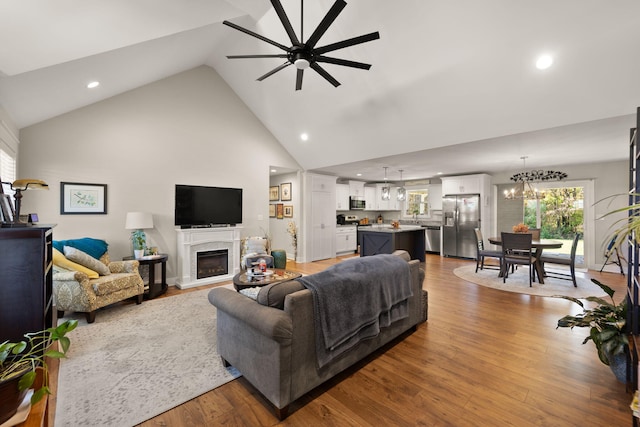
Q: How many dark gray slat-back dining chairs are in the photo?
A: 4